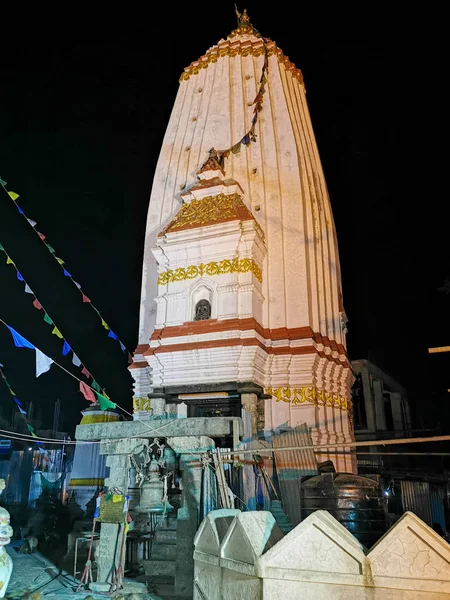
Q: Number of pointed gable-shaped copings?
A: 4